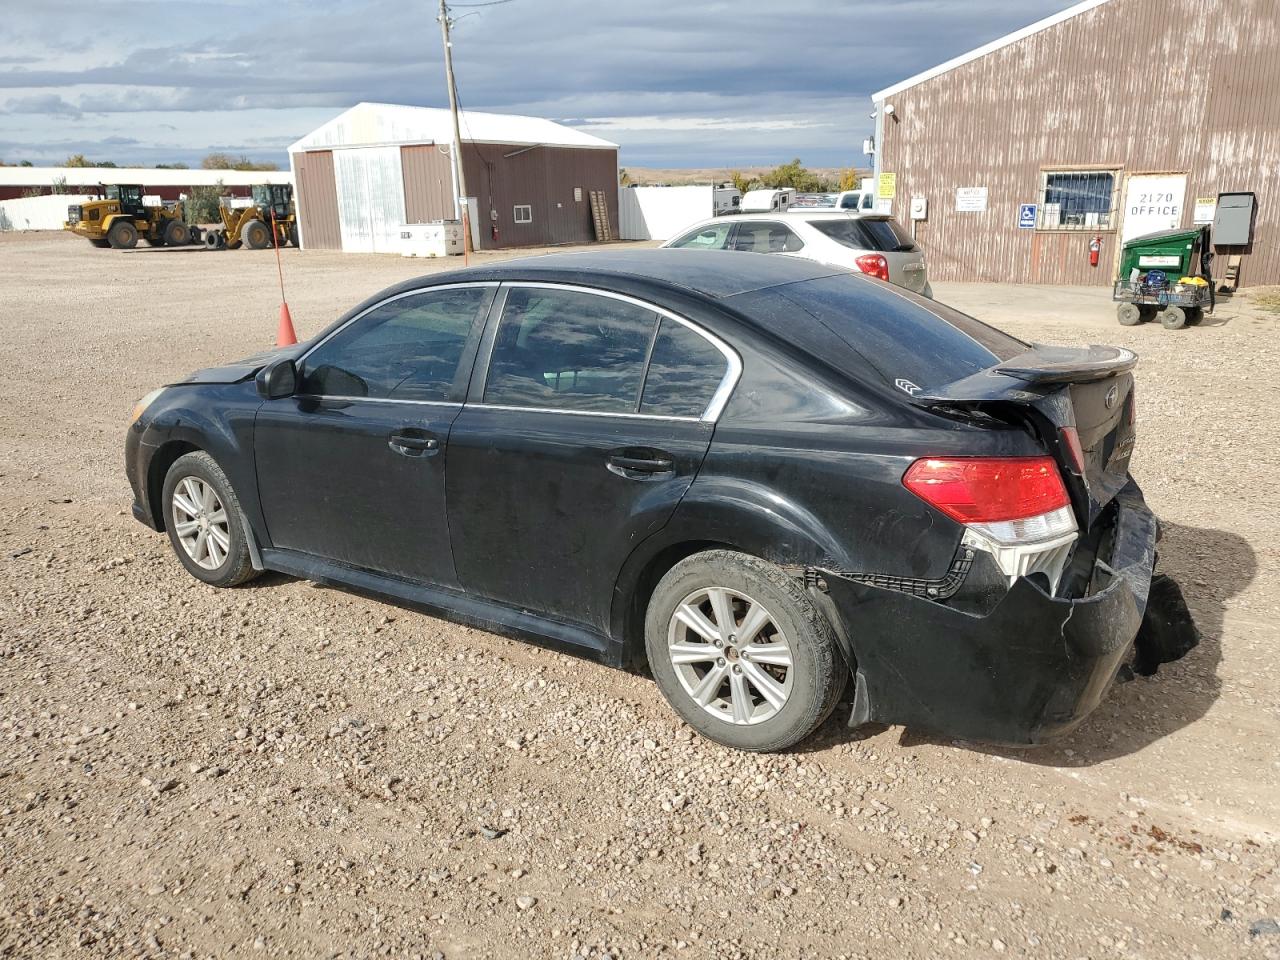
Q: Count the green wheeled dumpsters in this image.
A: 1